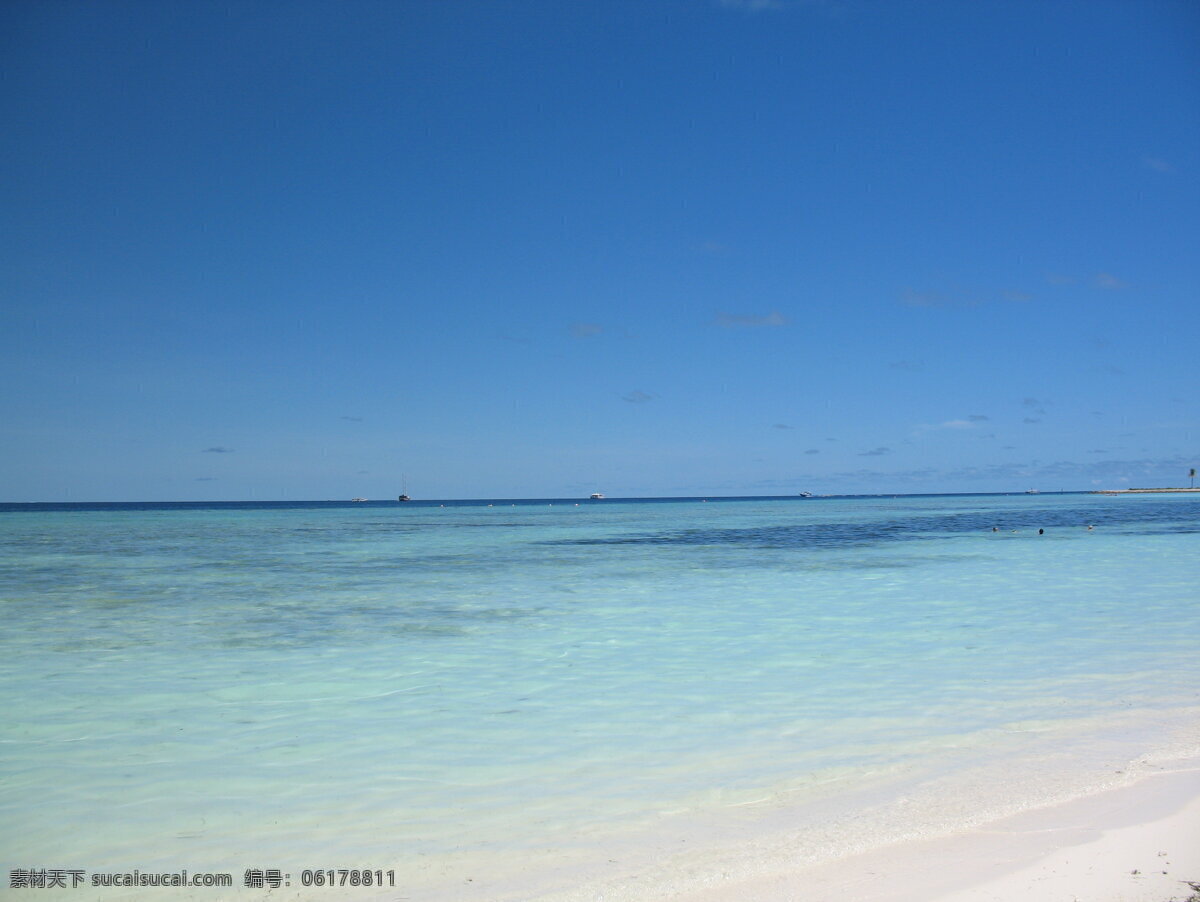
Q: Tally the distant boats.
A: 5